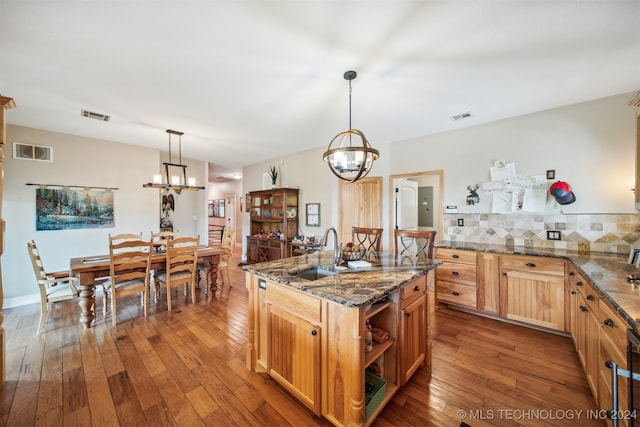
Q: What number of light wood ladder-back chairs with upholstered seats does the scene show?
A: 6